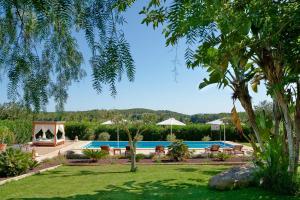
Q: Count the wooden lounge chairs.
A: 5